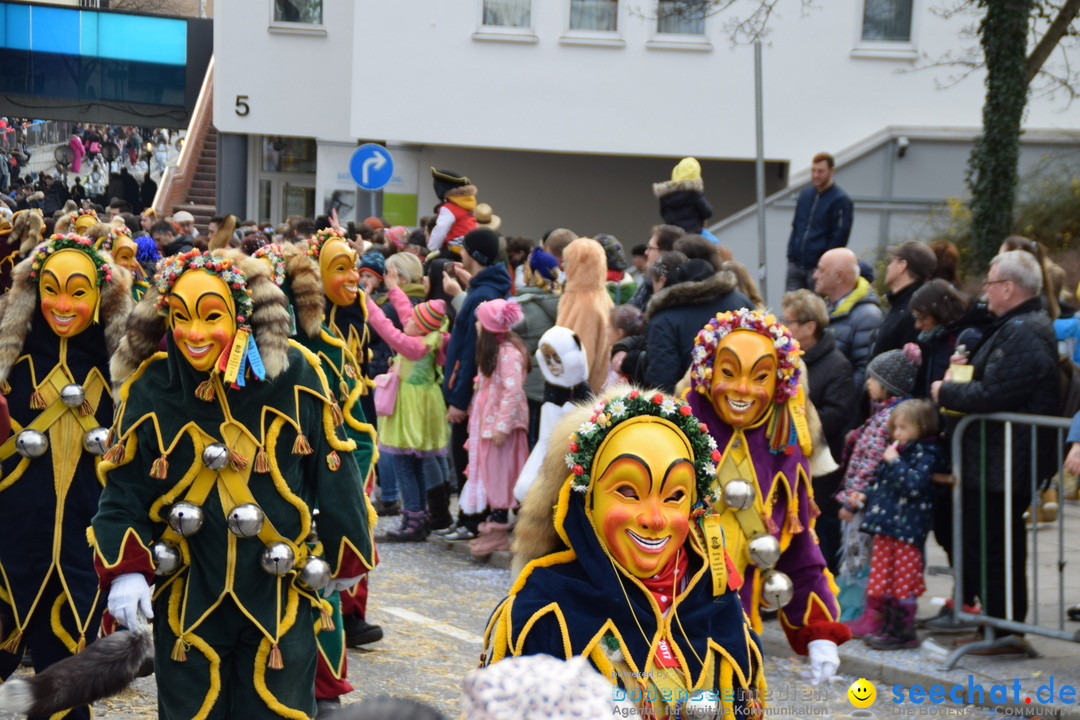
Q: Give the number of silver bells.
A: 13